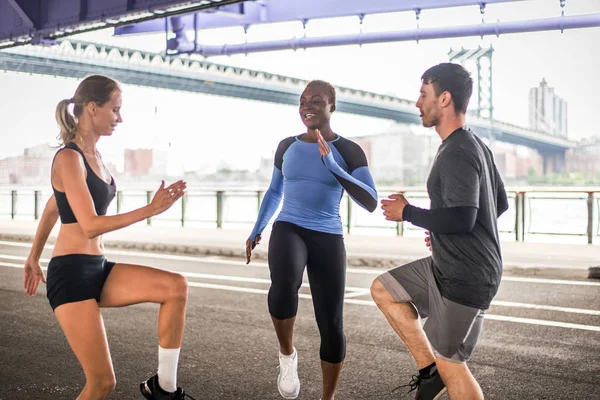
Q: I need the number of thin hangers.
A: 6